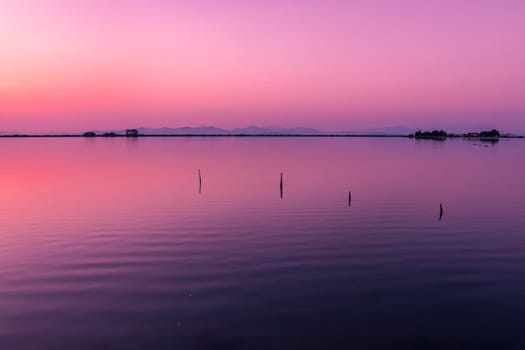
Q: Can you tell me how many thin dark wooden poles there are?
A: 4